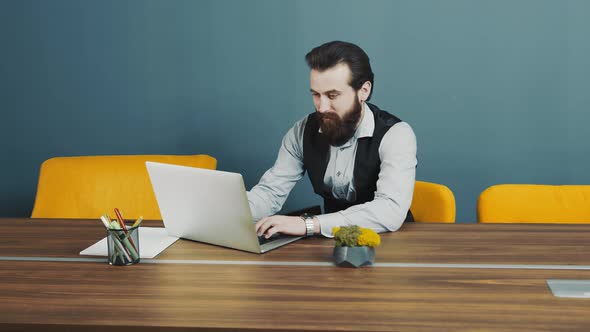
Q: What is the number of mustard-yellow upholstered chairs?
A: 3